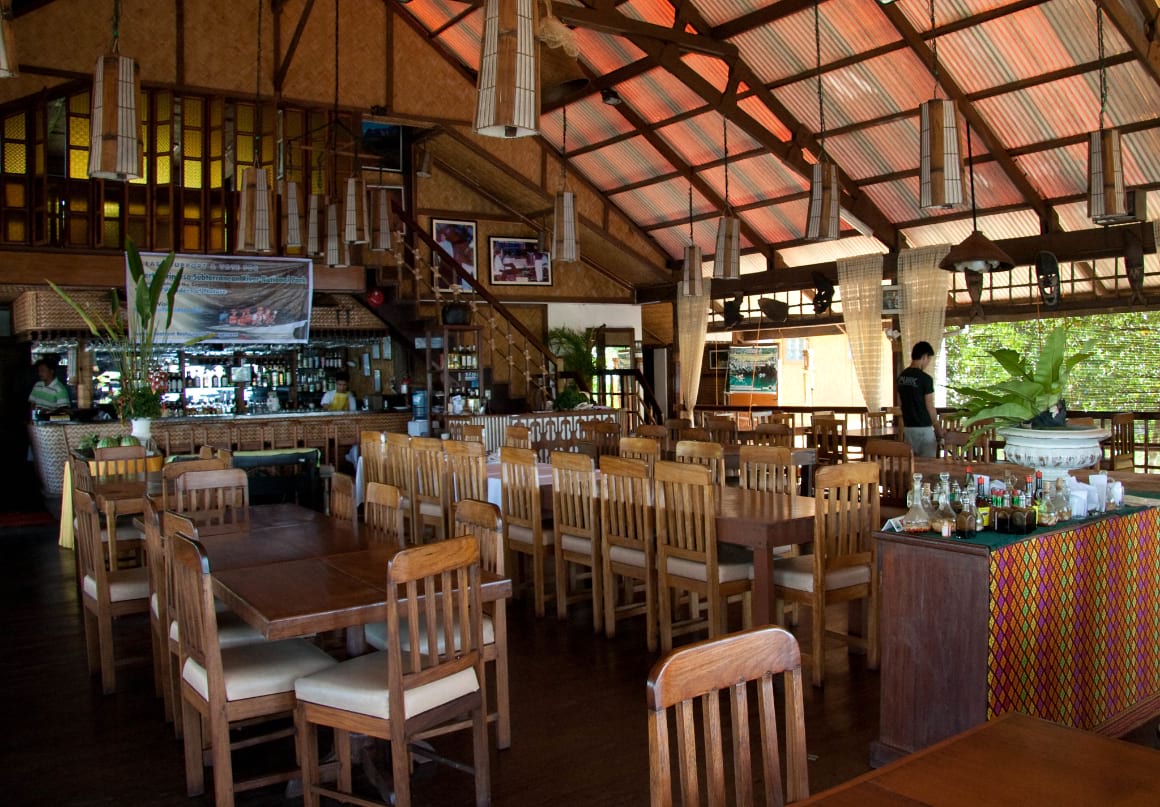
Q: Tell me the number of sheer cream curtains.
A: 3